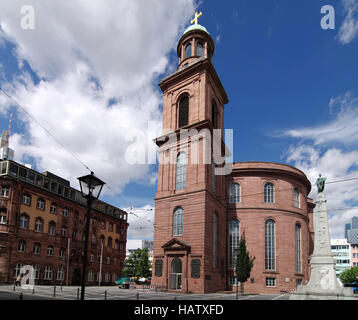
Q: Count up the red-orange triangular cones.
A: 0